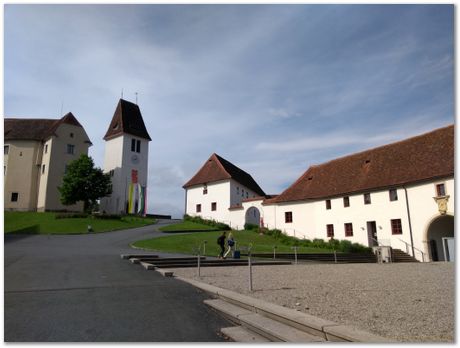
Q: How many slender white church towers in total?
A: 1